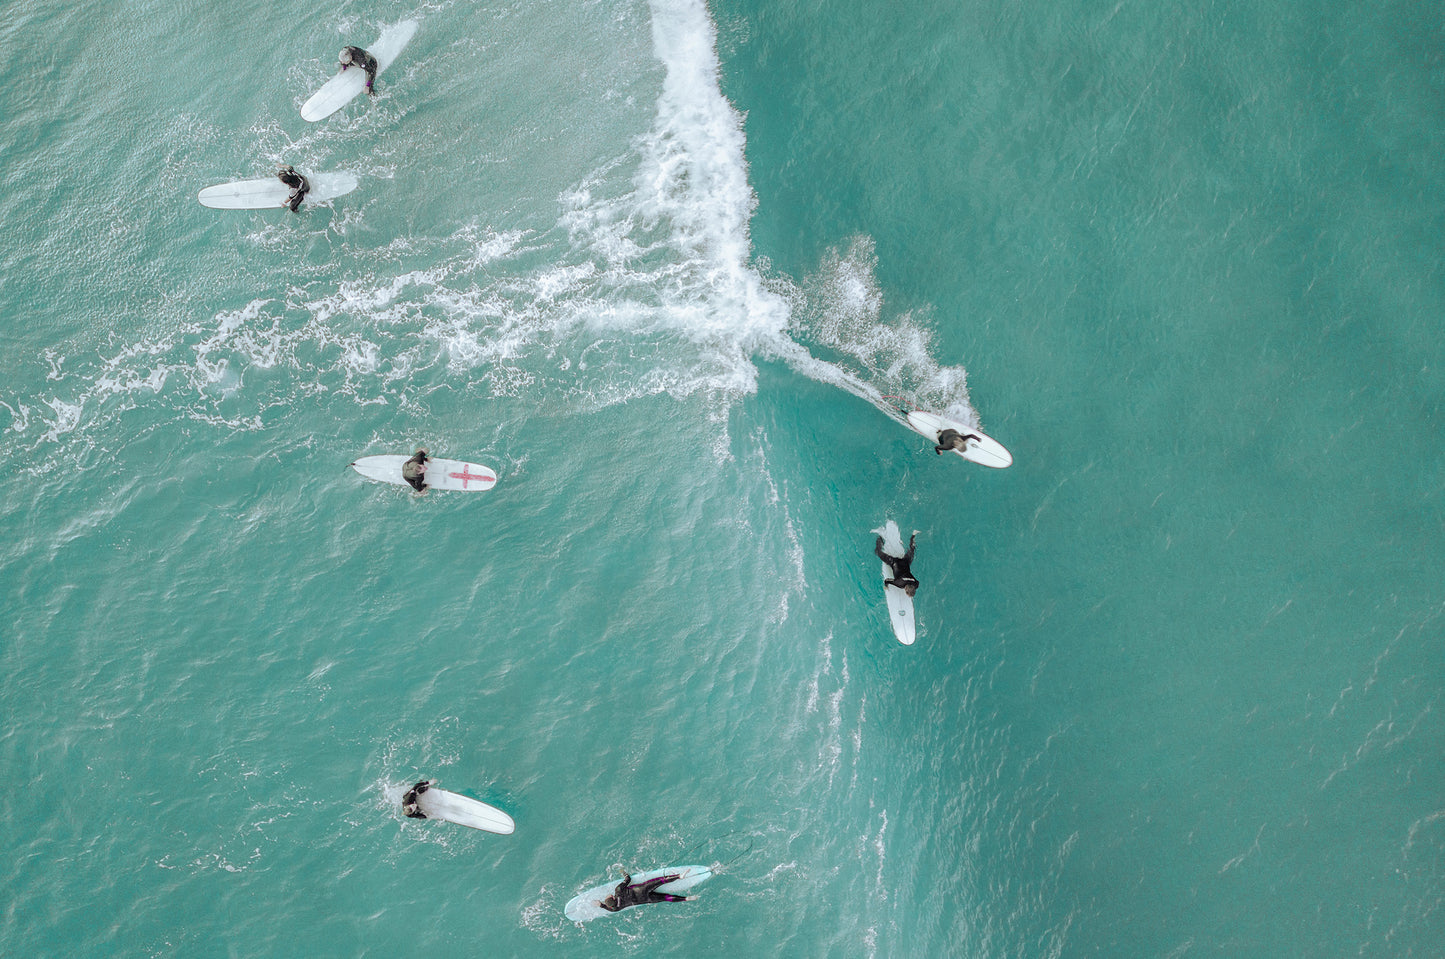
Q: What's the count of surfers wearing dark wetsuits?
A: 7